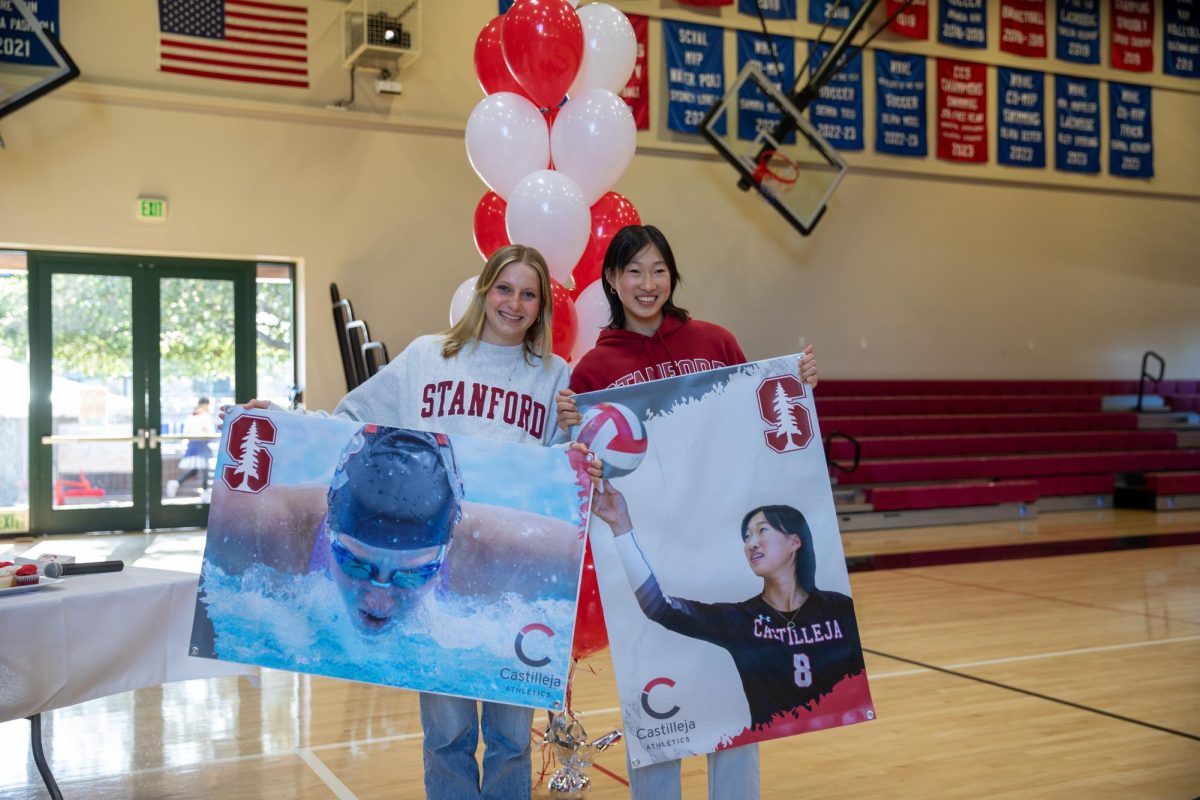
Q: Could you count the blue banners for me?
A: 13